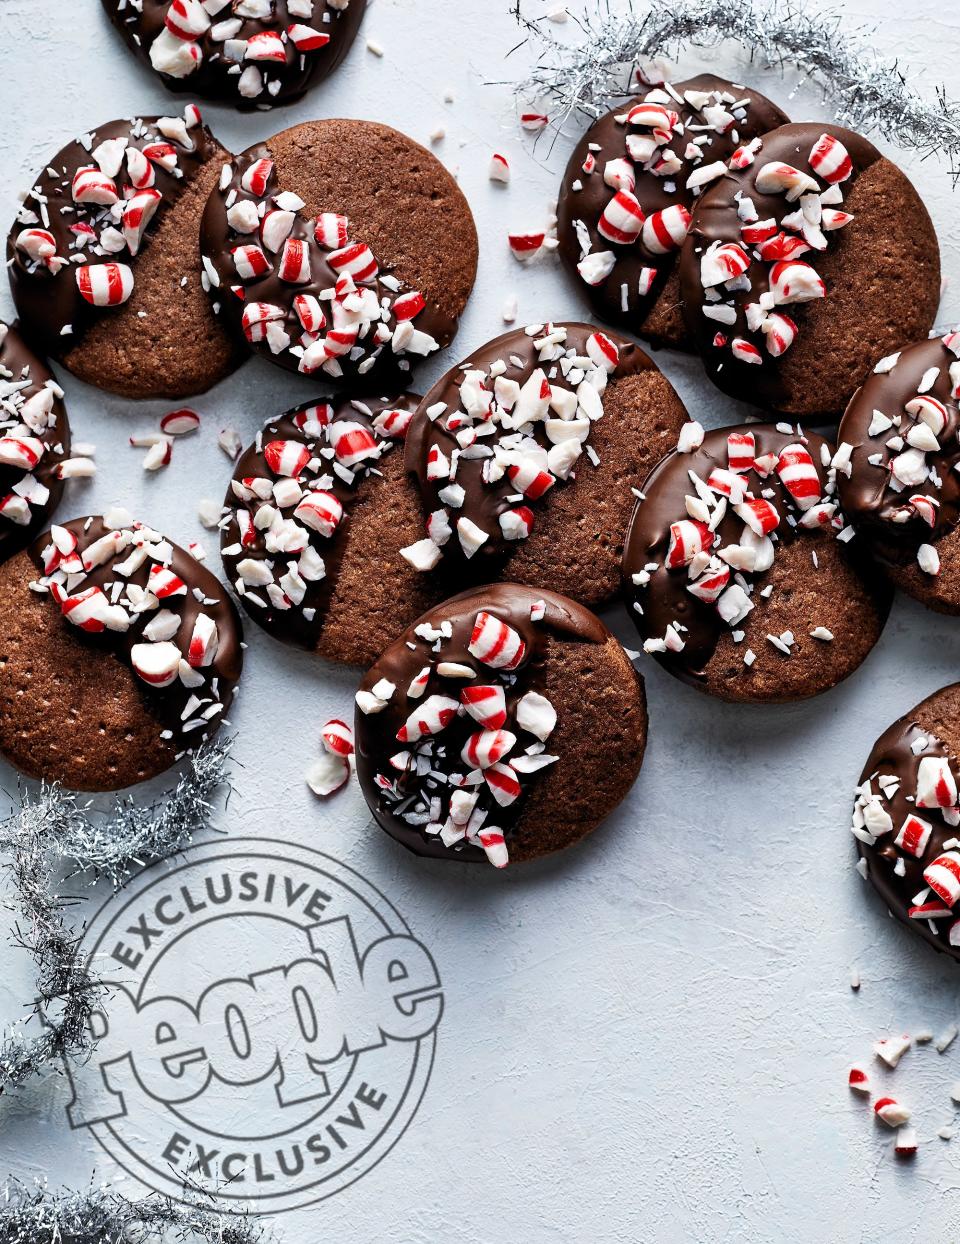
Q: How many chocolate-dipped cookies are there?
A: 13